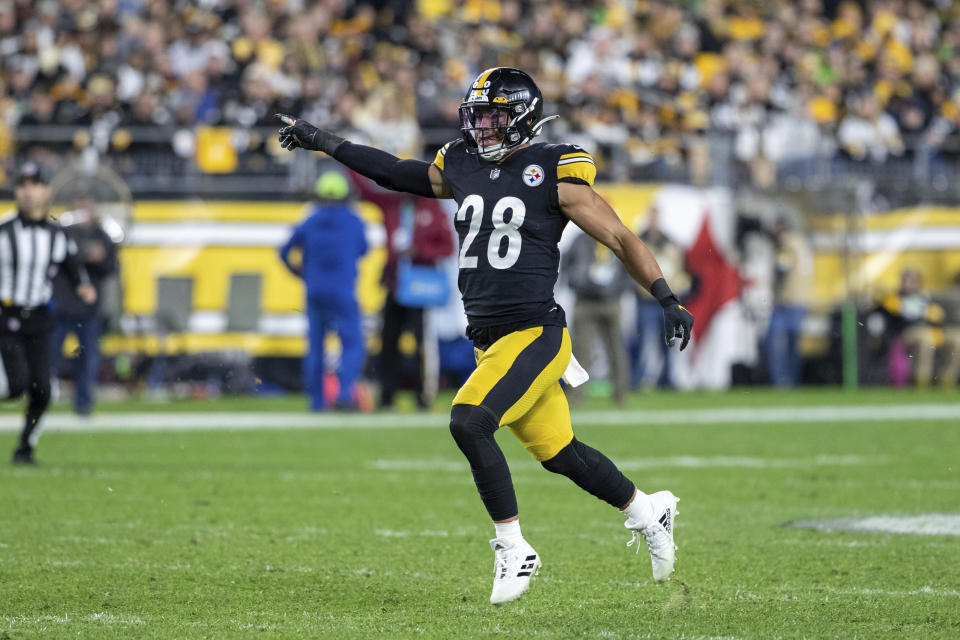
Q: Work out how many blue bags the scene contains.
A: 1